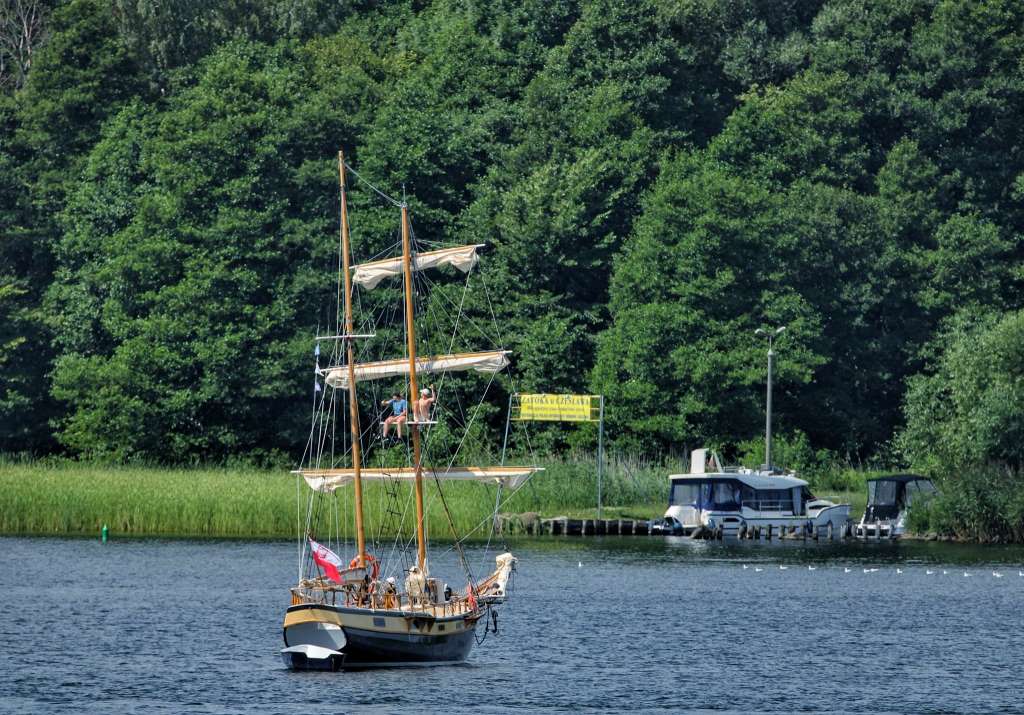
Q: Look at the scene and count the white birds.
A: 15